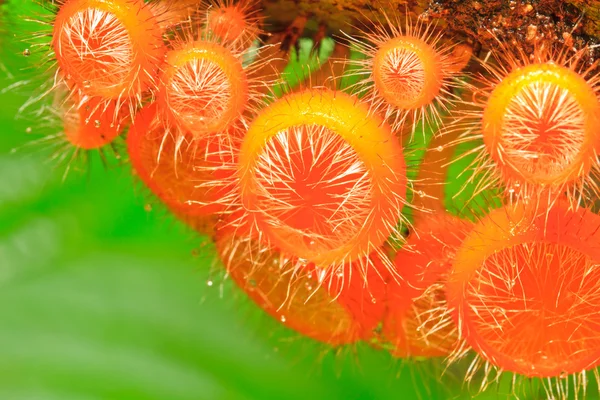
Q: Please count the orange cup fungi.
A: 11